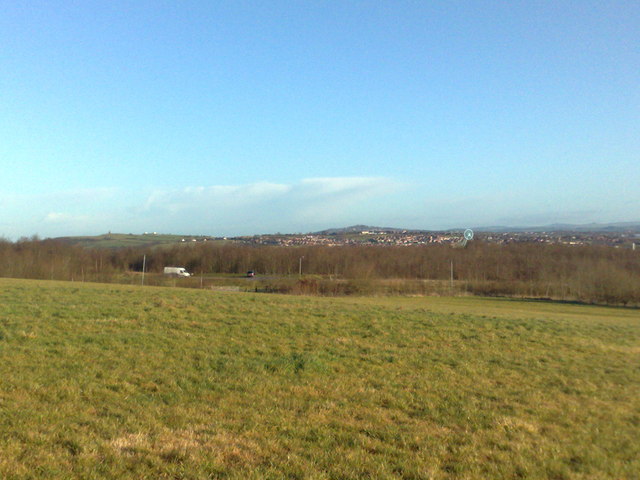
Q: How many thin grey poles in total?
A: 3